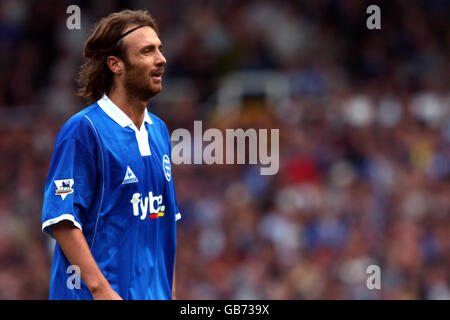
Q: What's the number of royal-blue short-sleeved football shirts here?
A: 1